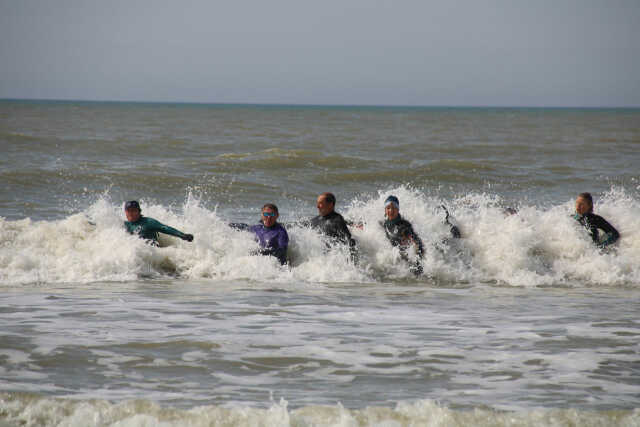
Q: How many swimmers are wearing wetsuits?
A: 5